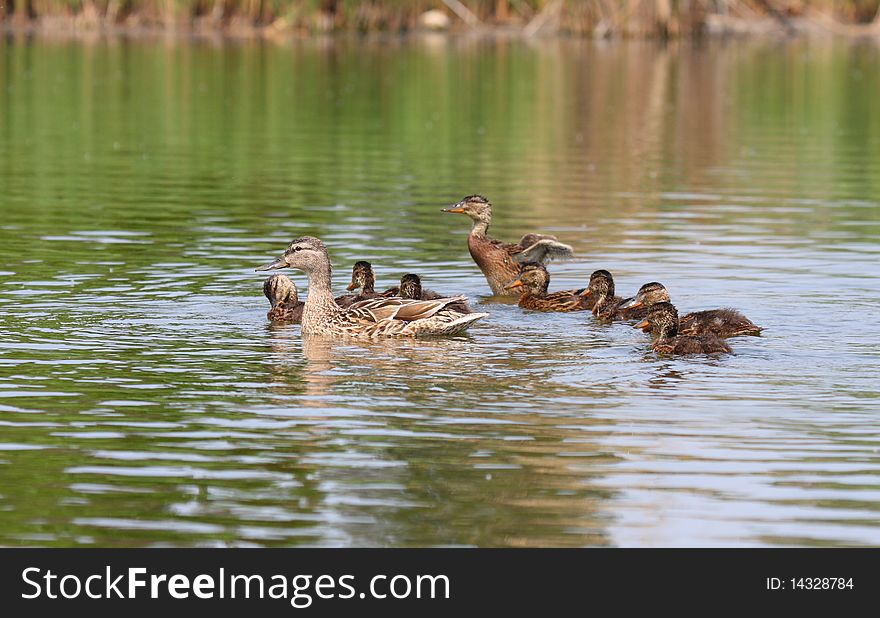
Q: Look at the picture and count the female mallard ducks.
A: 1